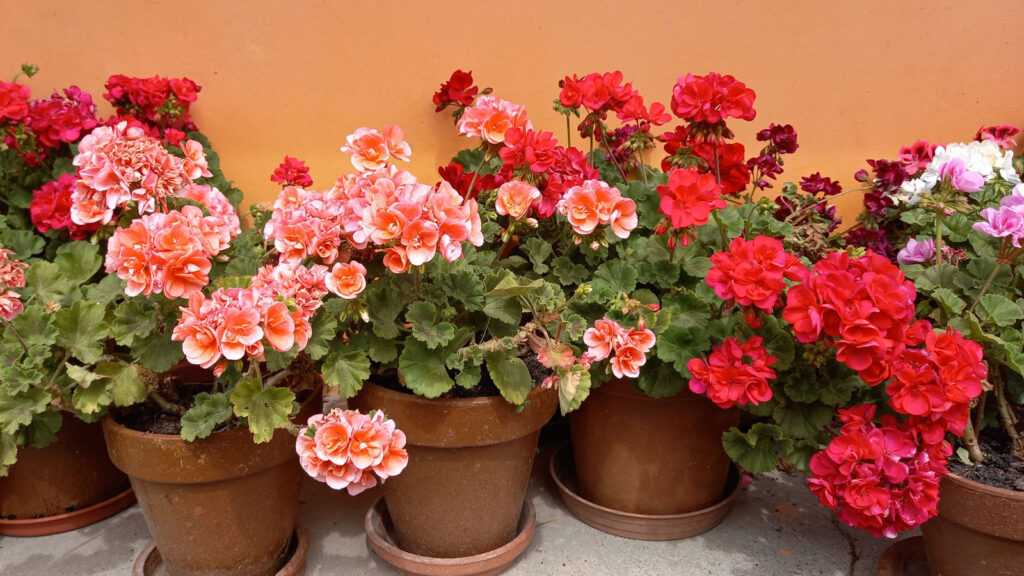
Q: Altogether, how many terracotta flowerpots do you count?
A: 5